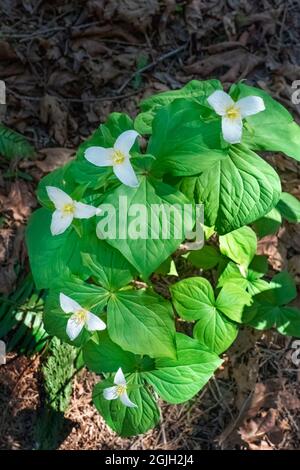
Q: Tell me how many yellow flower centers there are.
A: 5